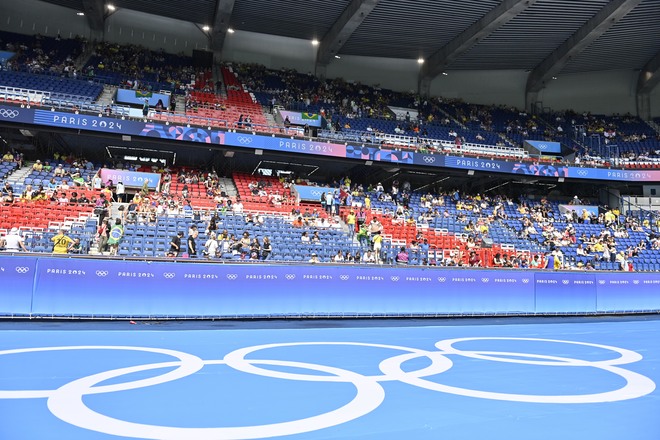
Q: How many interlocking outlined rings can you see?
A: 5